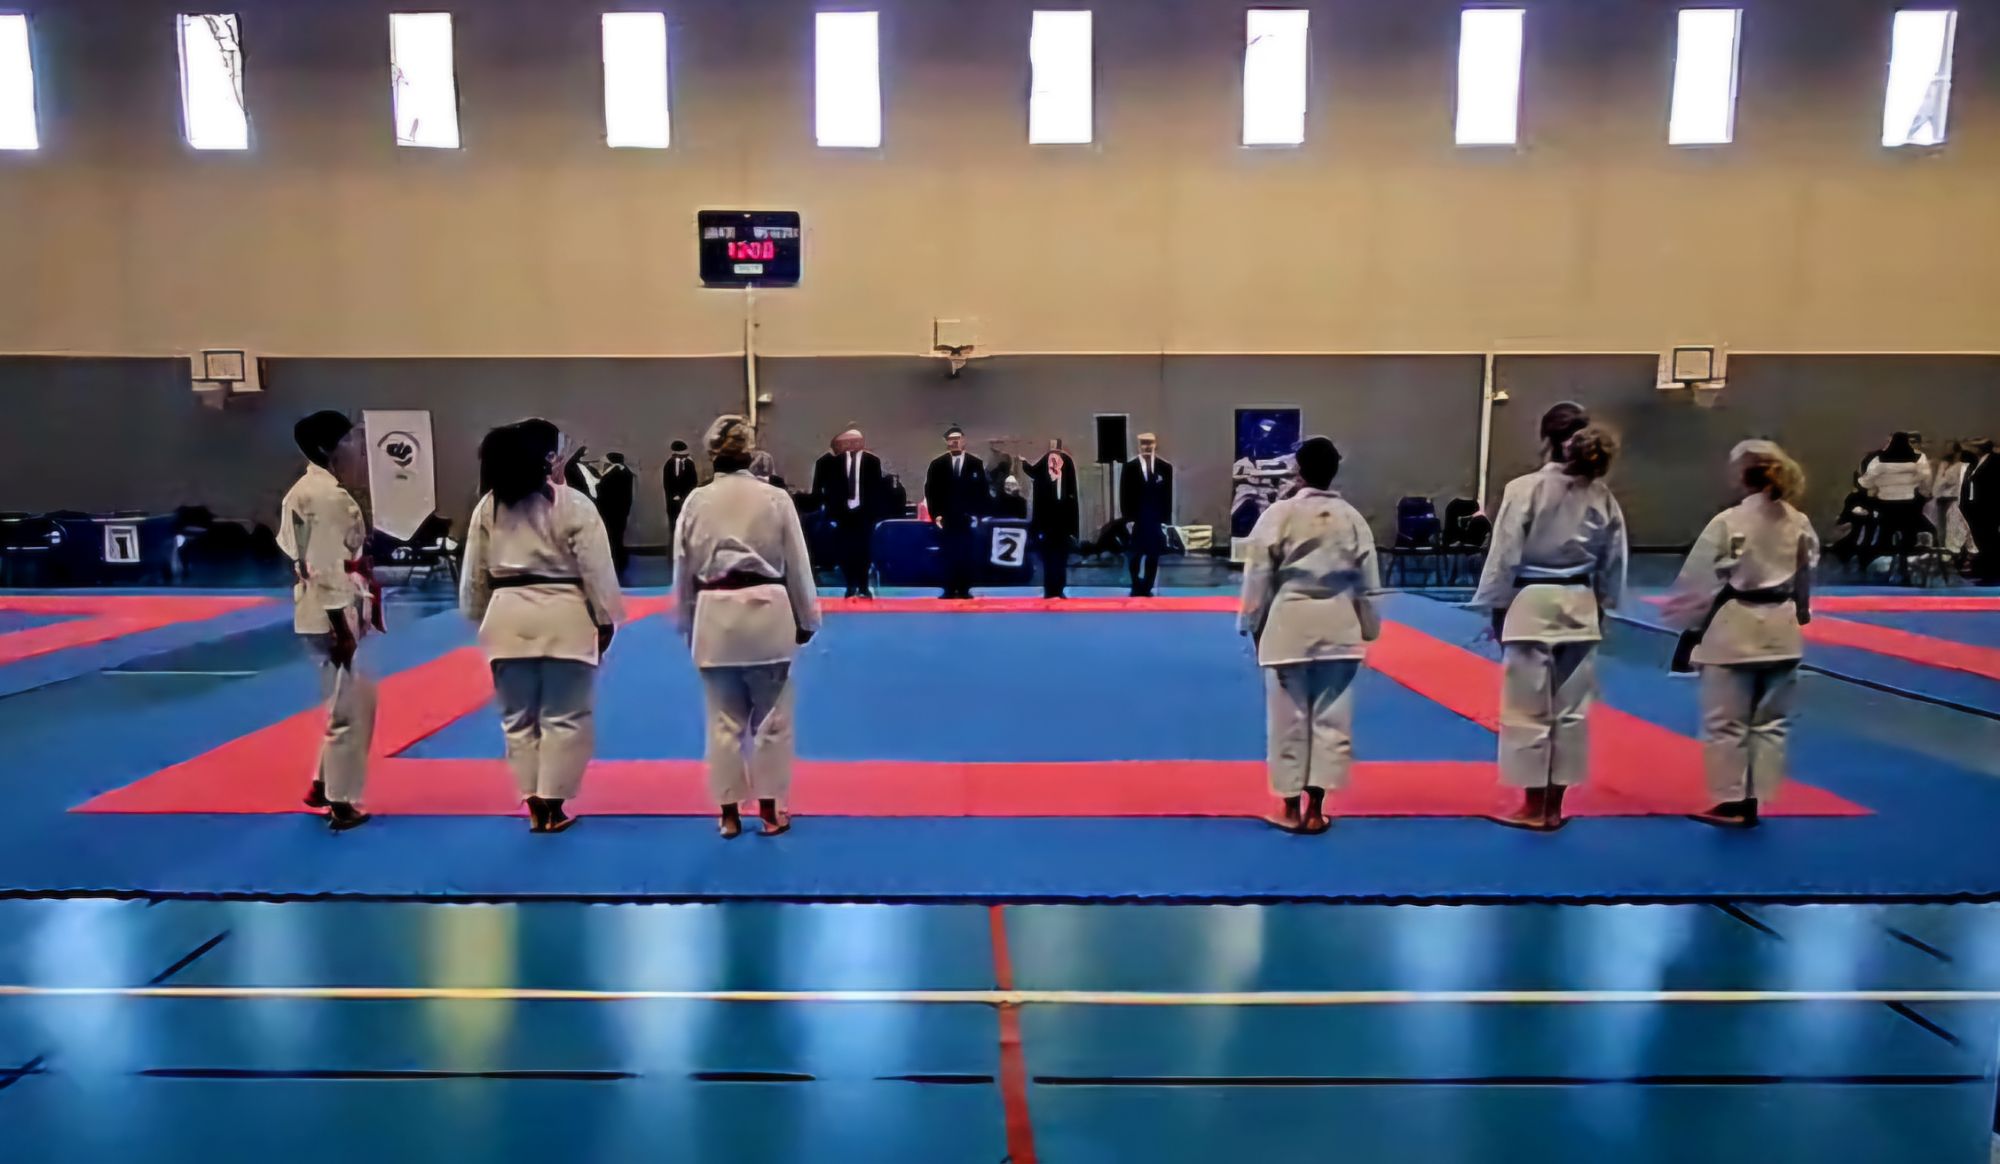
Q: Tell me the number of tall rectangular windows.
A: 10